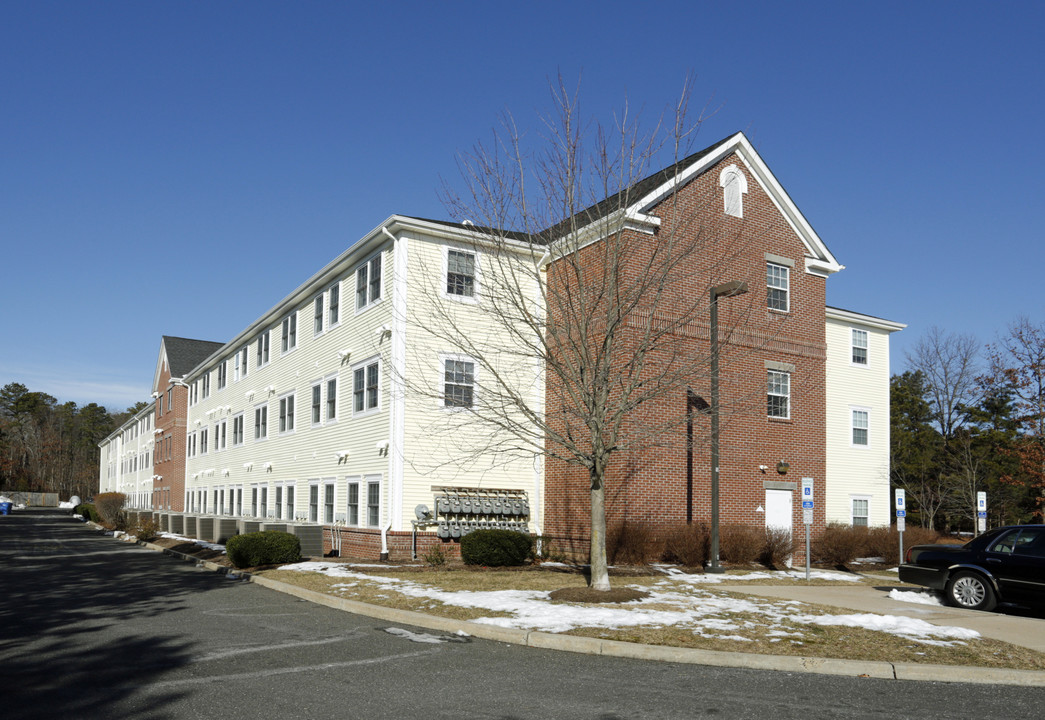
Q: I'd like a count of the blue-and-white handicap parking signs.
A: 3